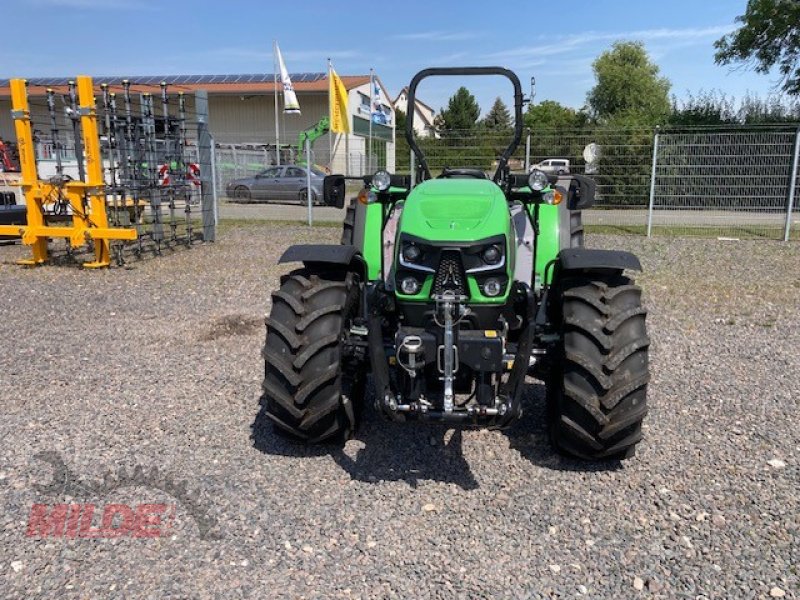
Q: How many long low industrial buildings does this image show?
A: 1